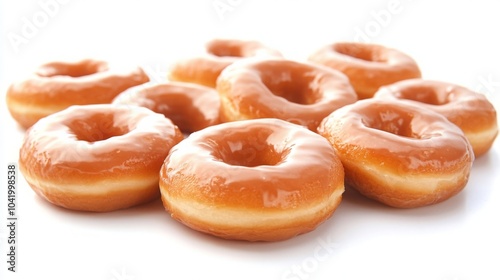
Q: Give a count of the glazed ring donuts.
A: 9